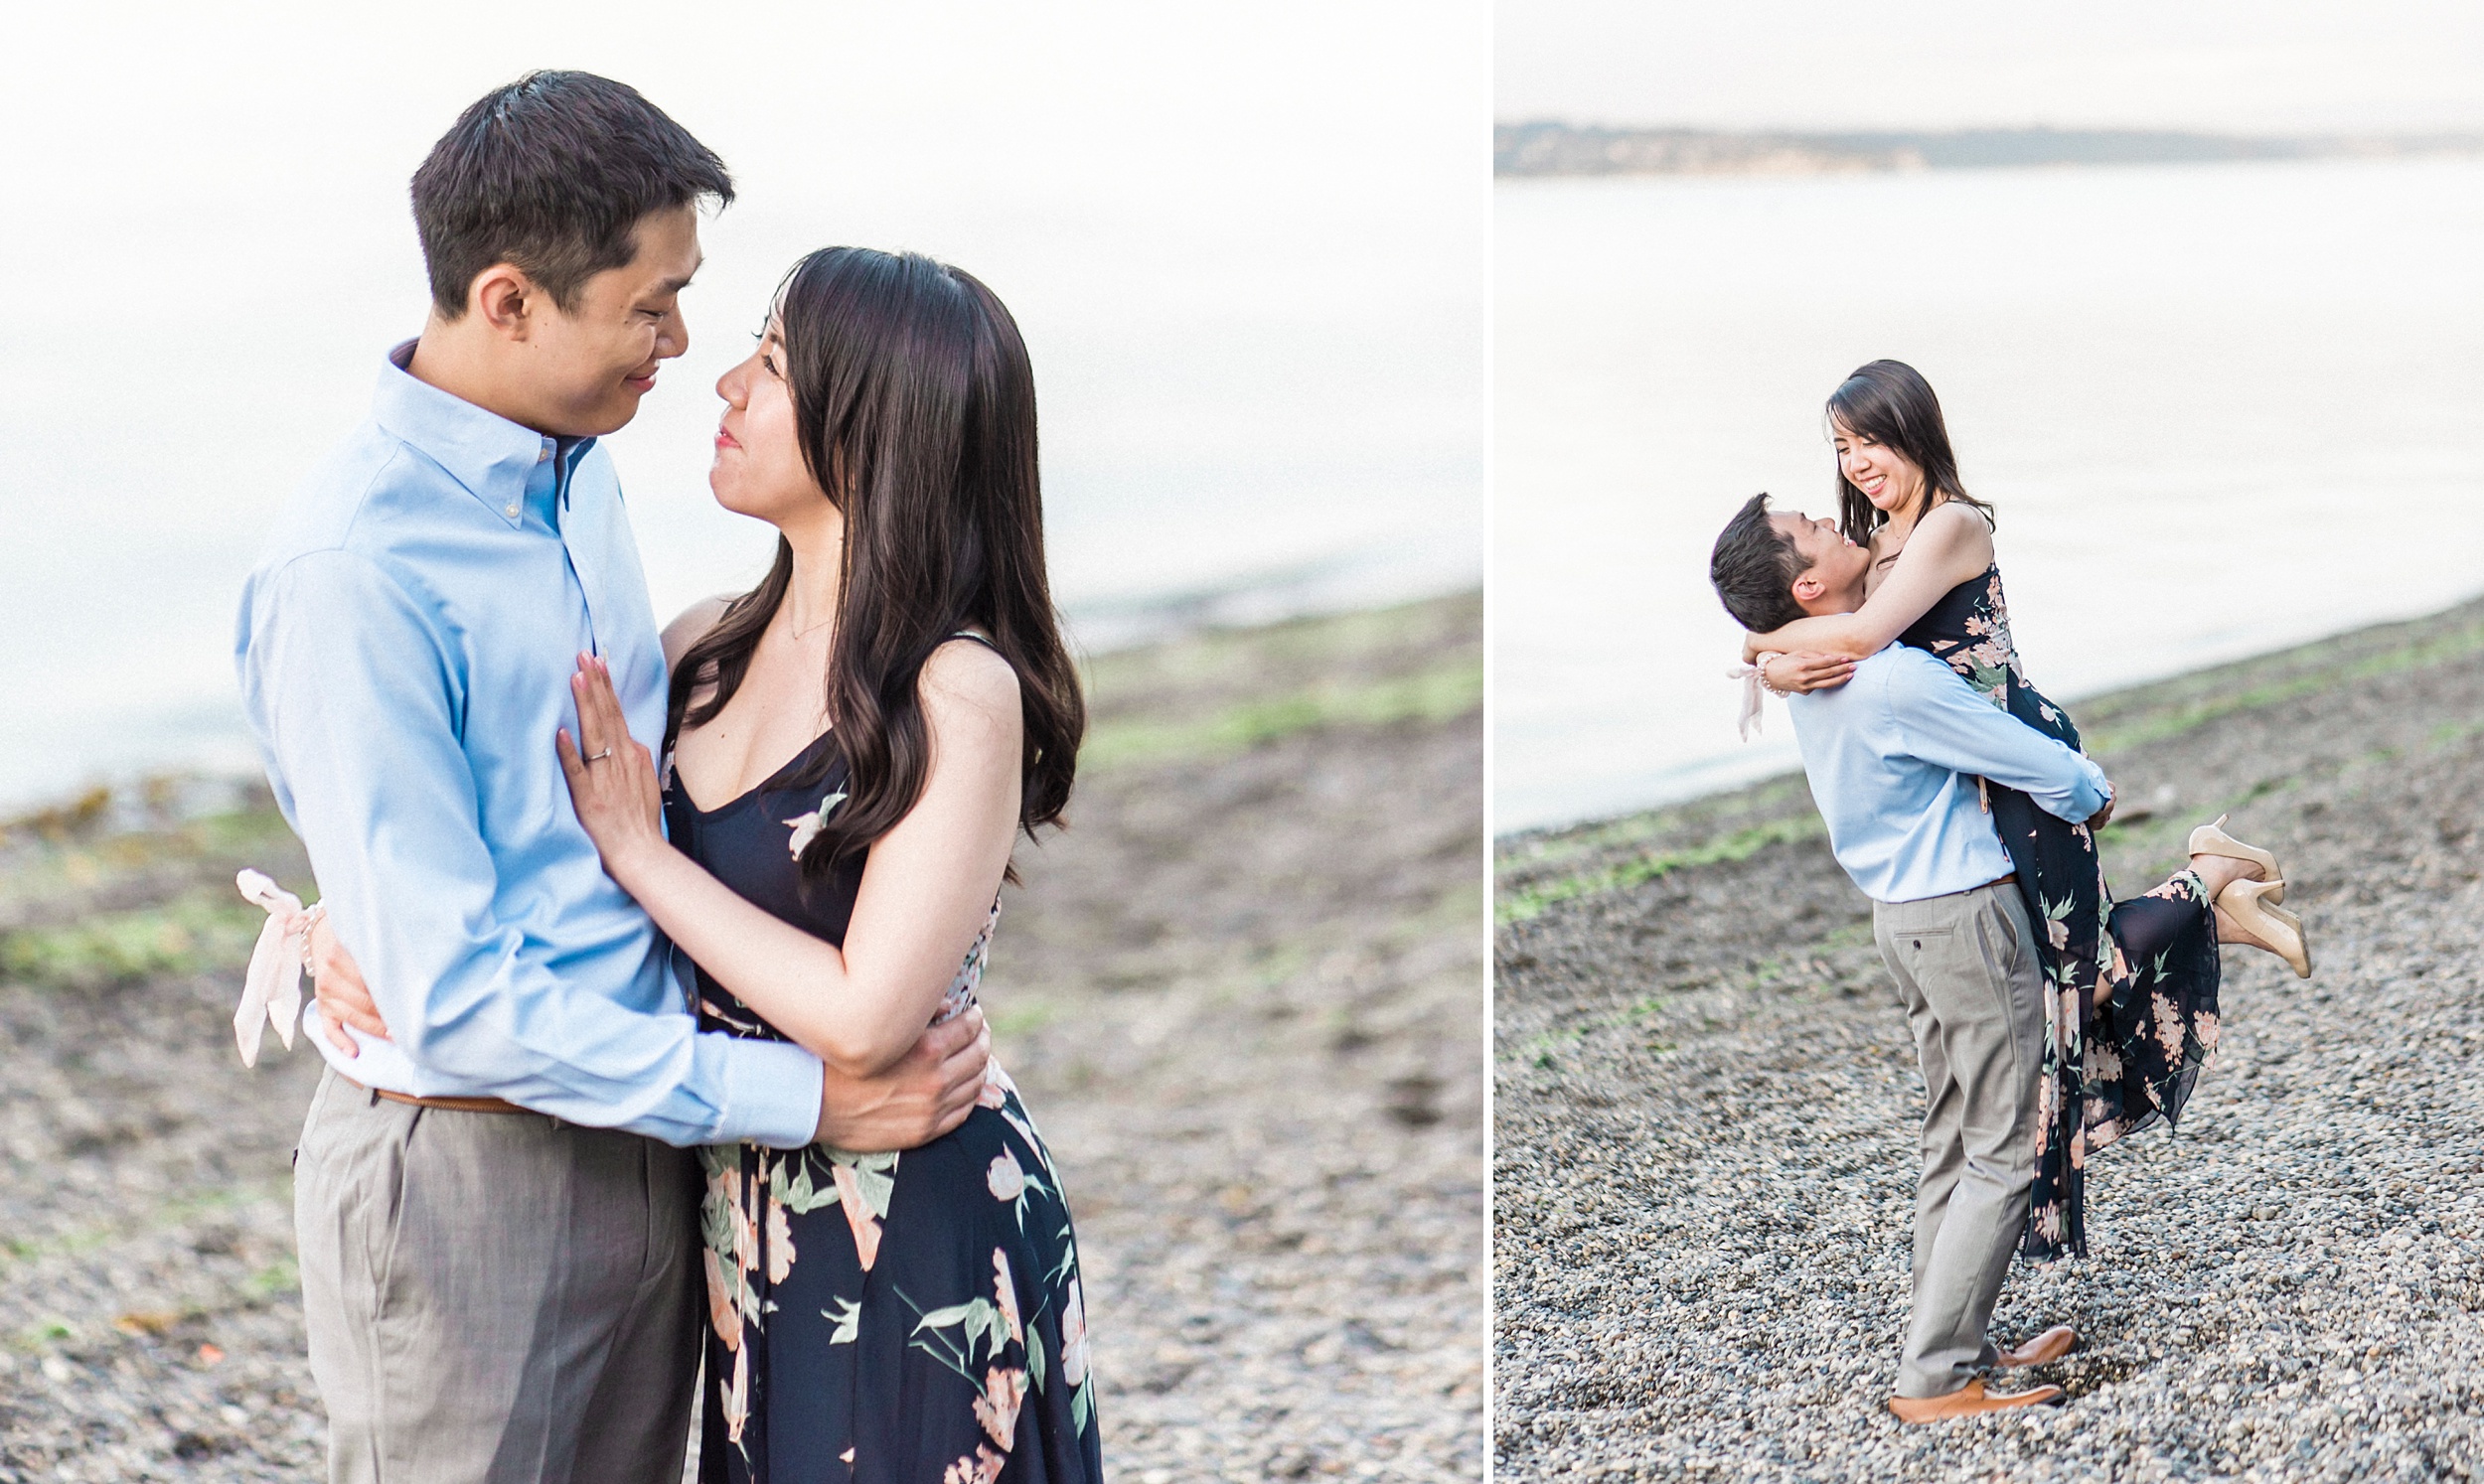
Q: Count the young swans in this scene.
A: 0